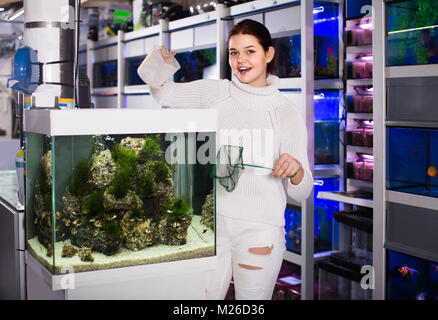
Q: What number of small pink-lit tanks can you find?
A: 5